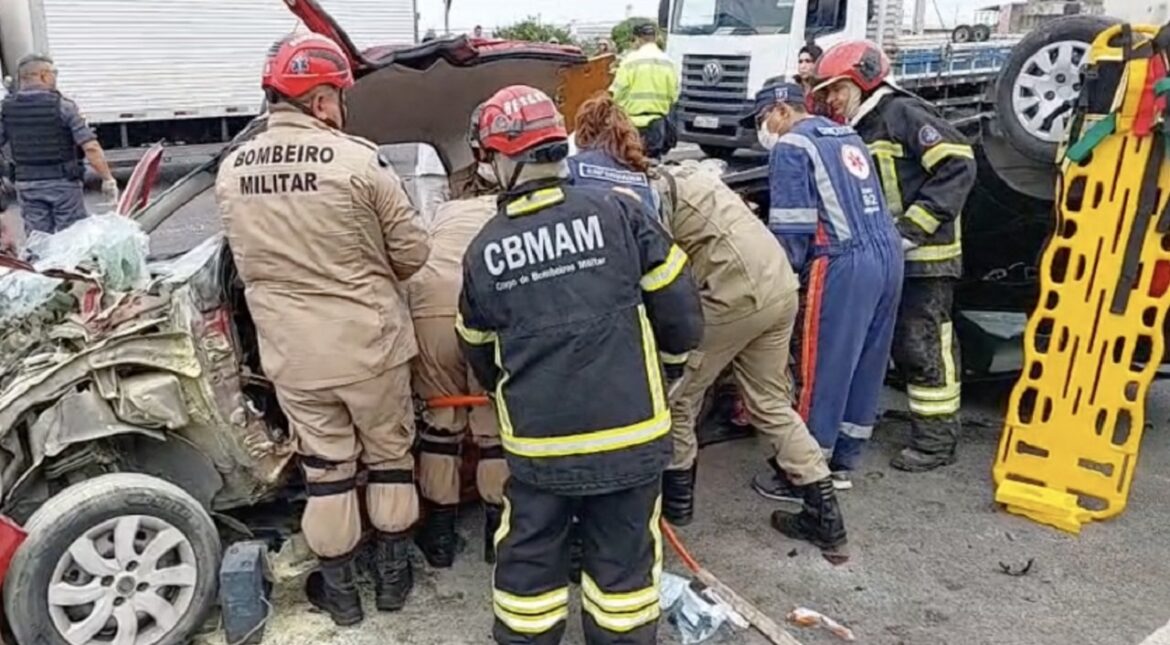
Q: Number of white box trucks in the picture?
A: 1